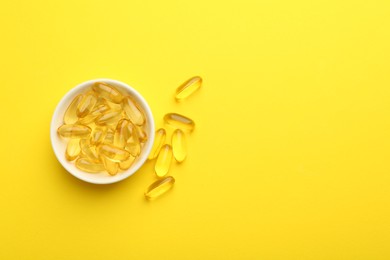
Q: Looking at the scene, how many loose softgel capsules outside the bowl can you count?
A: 6